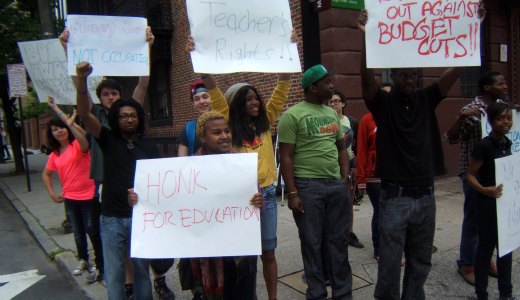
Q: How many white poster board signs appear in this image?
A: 7